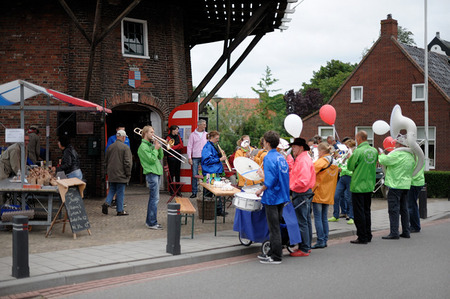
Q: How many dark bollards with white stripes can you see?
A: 3